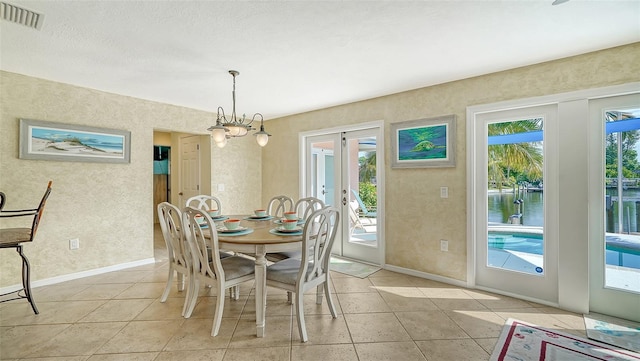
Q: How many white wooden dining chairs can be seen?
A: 6